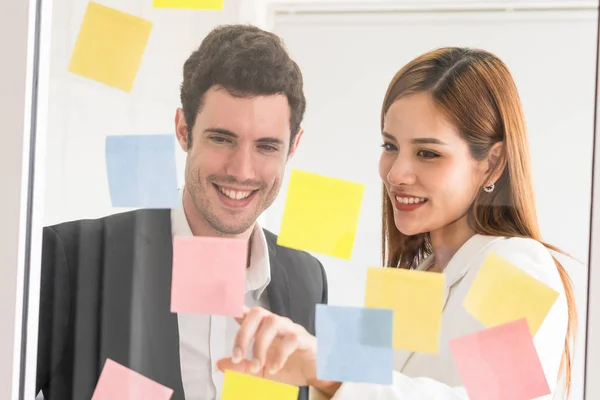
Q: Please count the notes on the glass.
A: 11